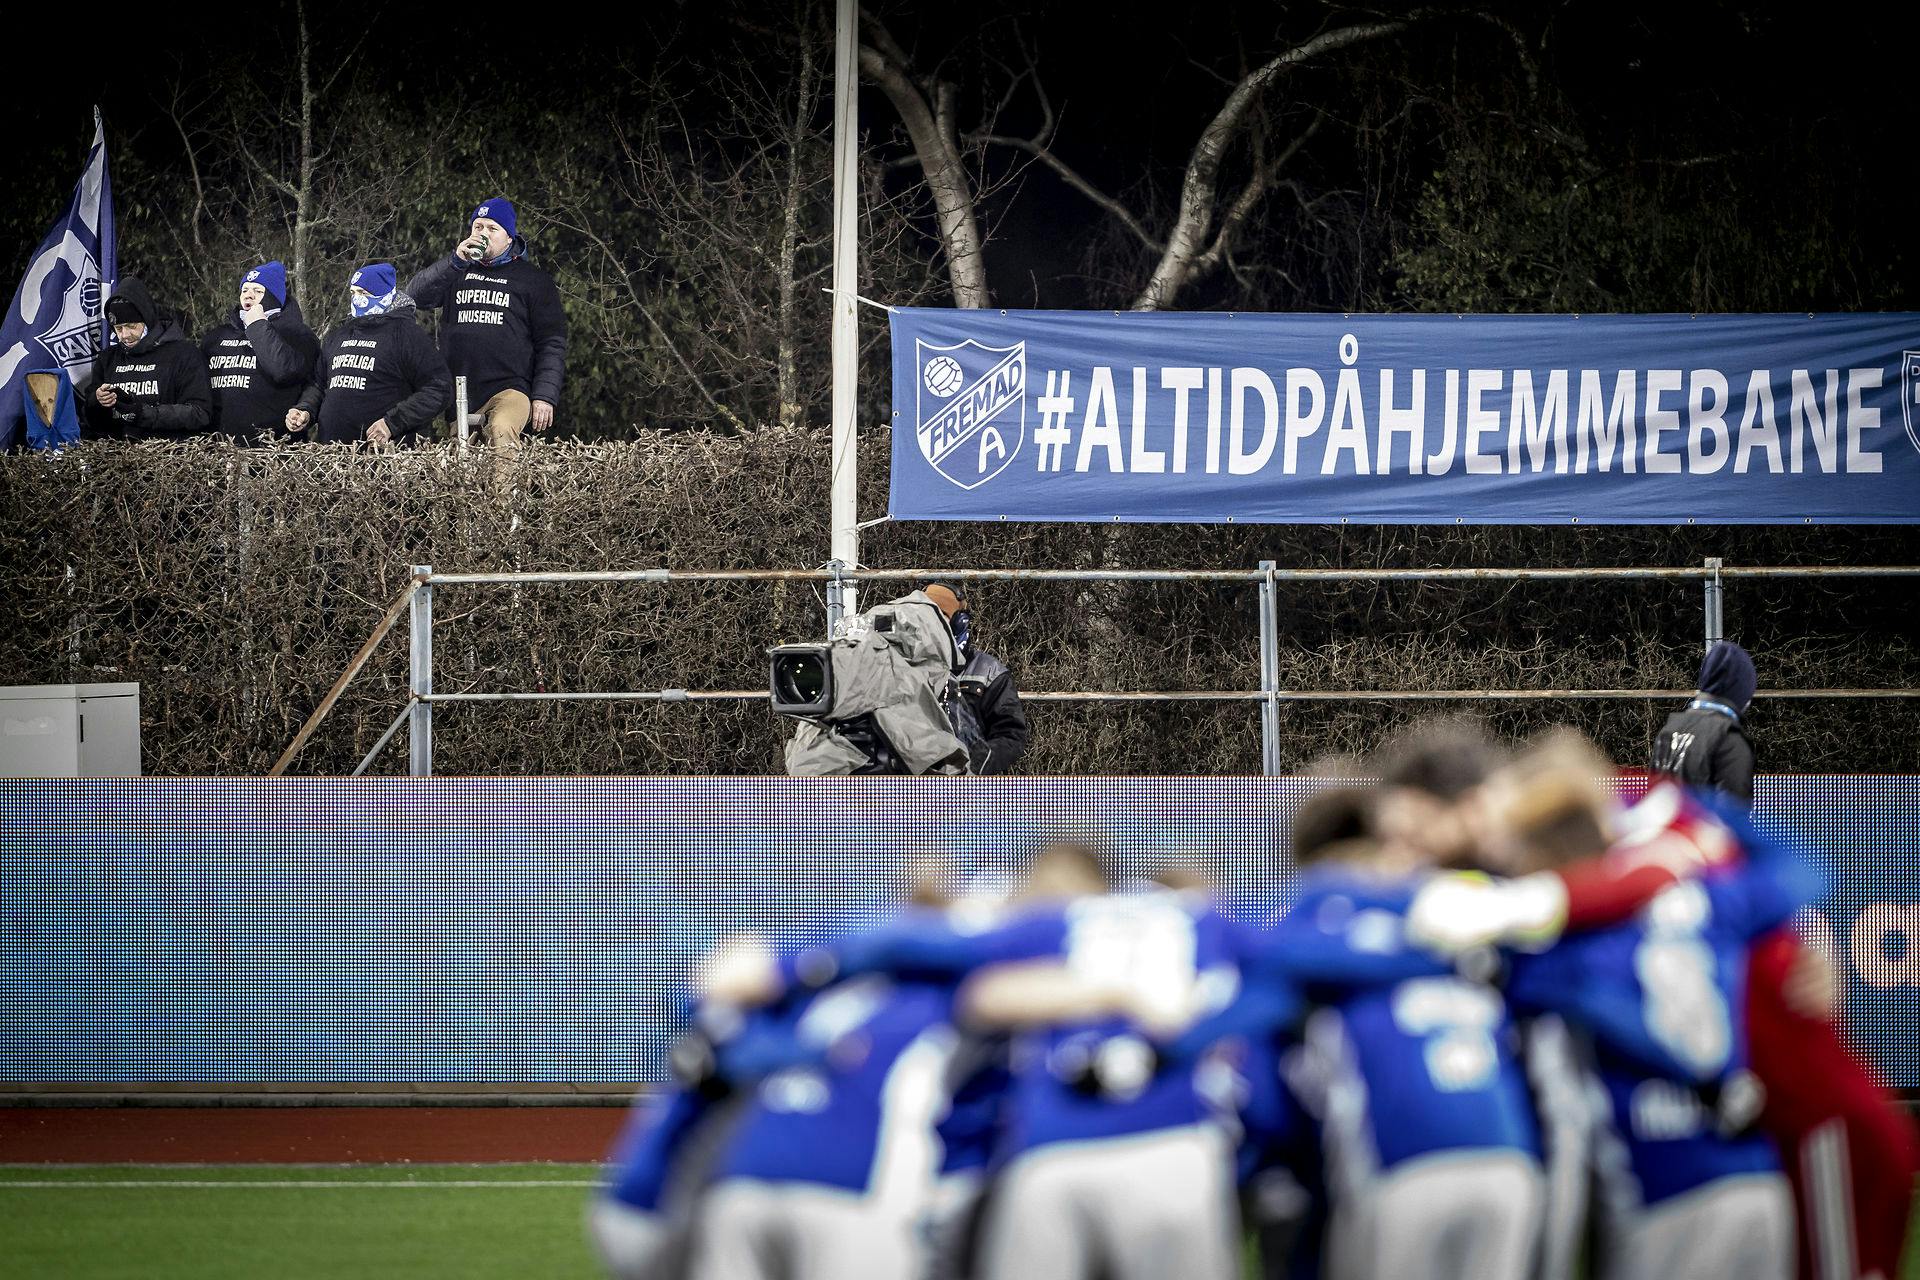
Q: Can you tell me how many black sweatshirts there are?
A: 4